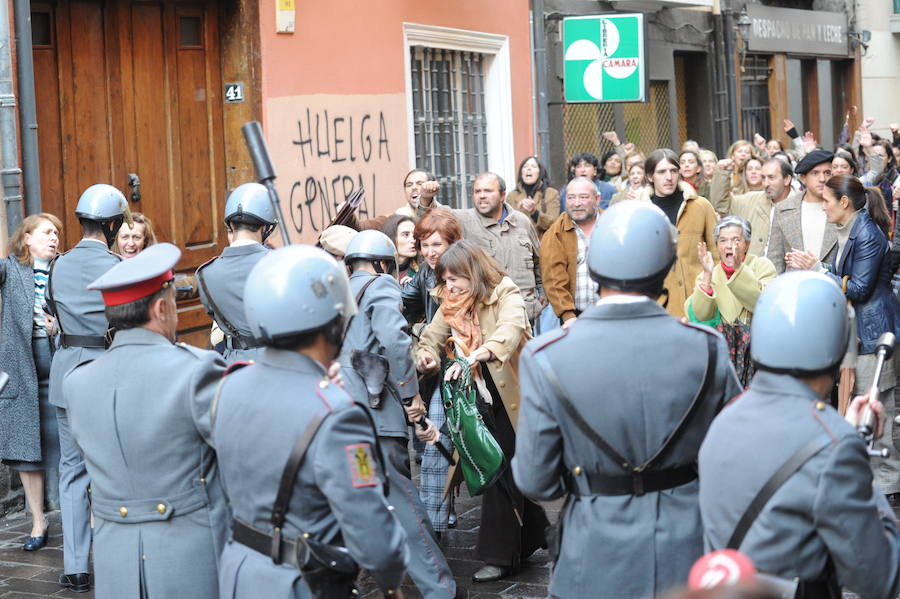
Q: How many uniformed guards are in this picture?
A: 7